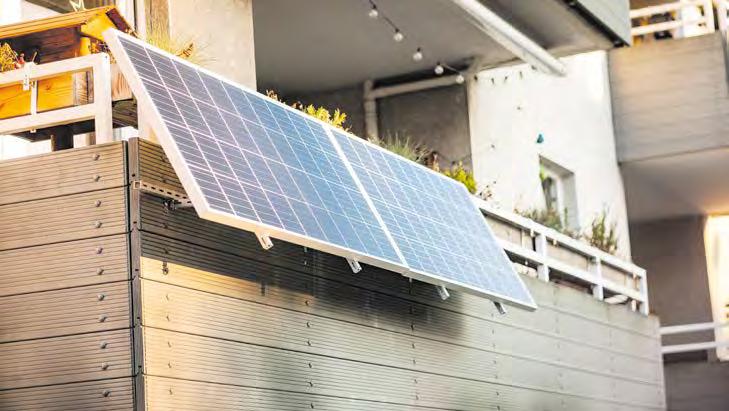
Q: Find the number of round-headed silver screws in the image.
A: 11